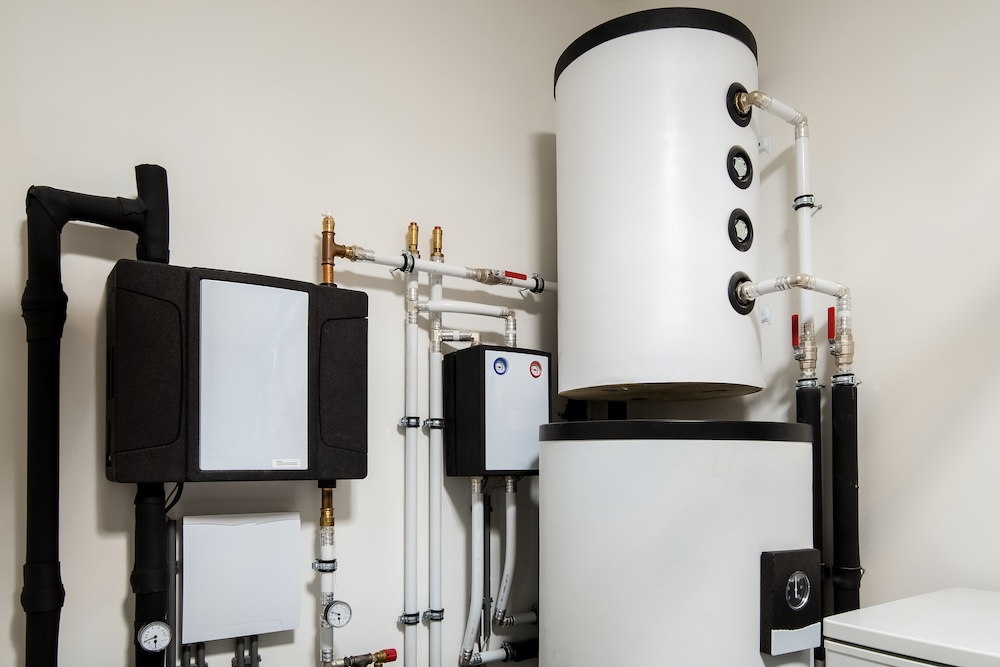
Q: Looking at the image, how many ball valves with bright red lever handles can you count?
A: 3